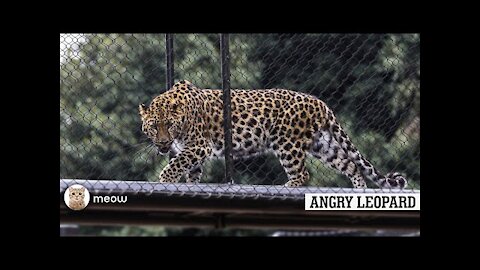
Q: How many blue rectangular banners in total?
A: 0